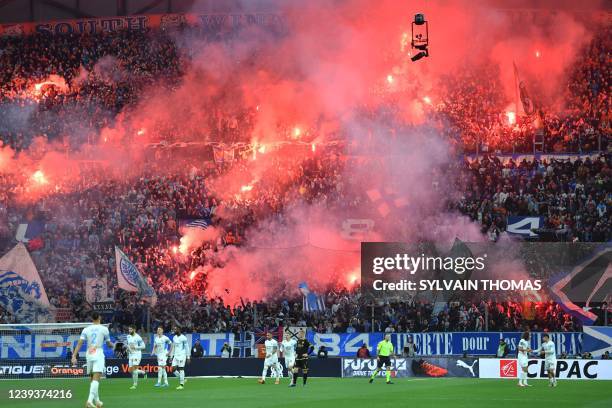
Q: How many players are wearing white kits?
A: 8